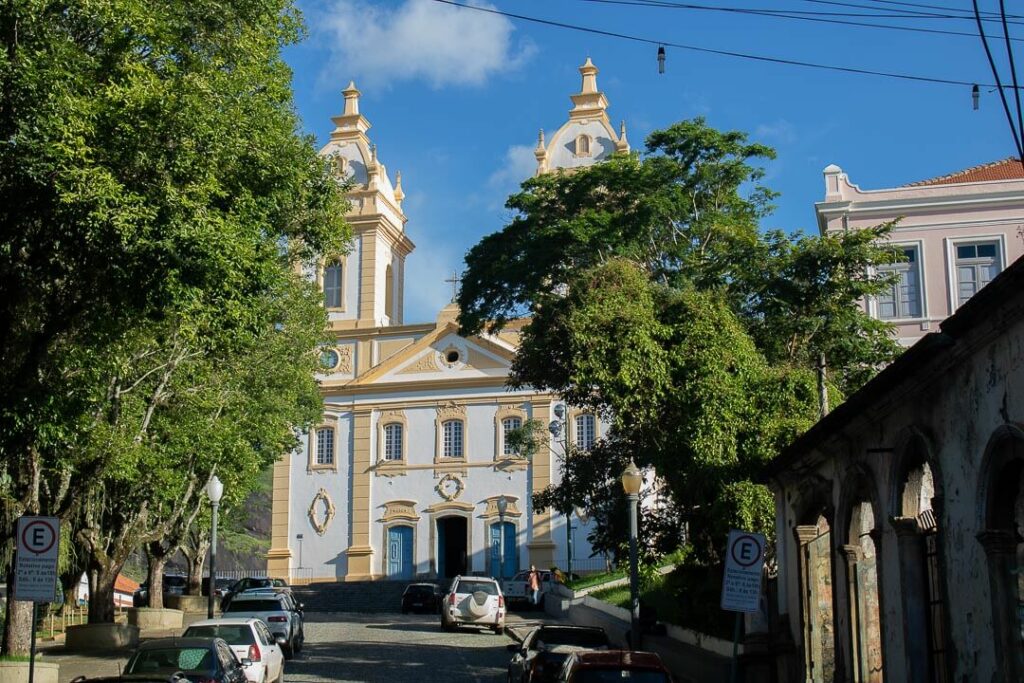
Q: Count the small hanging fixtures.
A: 2